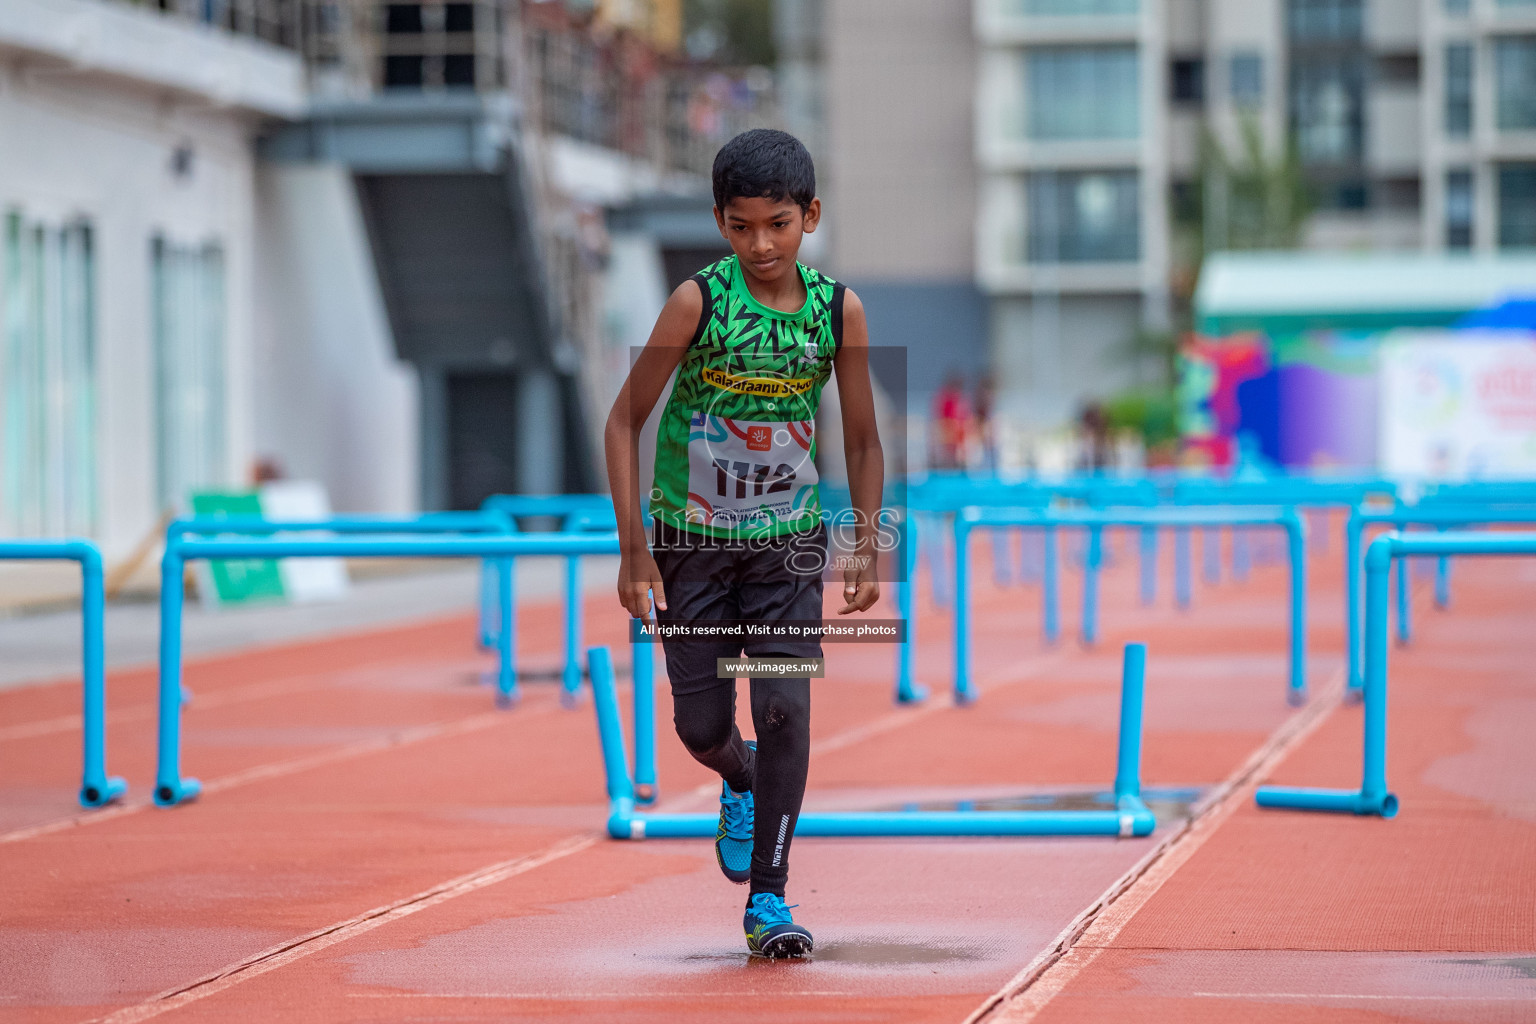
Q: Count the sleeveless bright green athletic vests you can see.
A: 1